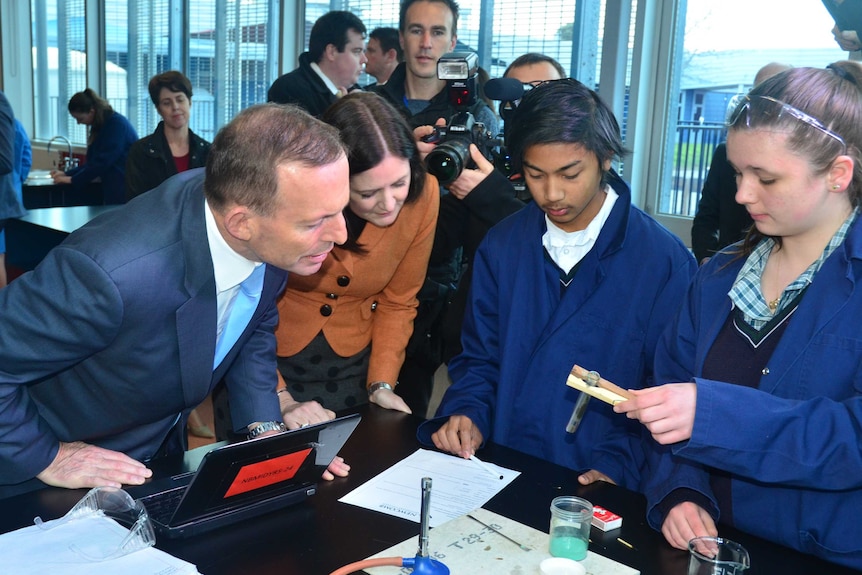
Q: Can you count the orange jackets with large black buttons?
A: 1